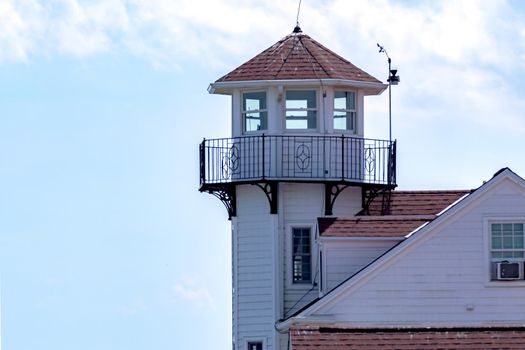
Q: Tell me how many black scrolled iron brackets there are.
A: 4